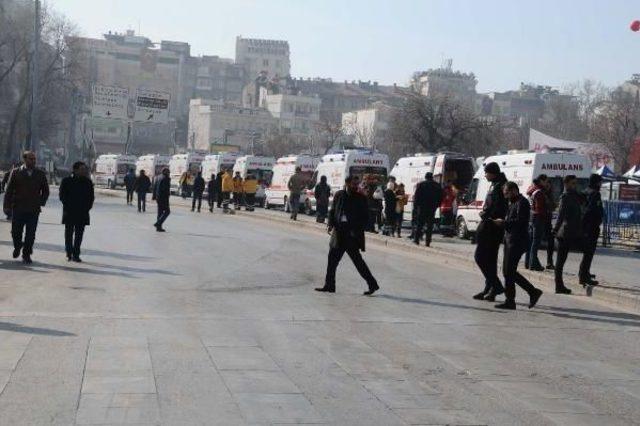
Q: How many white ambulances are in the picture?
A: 9